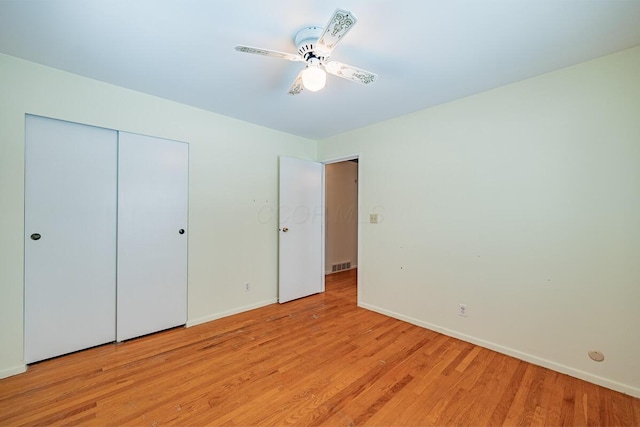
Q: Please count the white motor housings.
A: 1